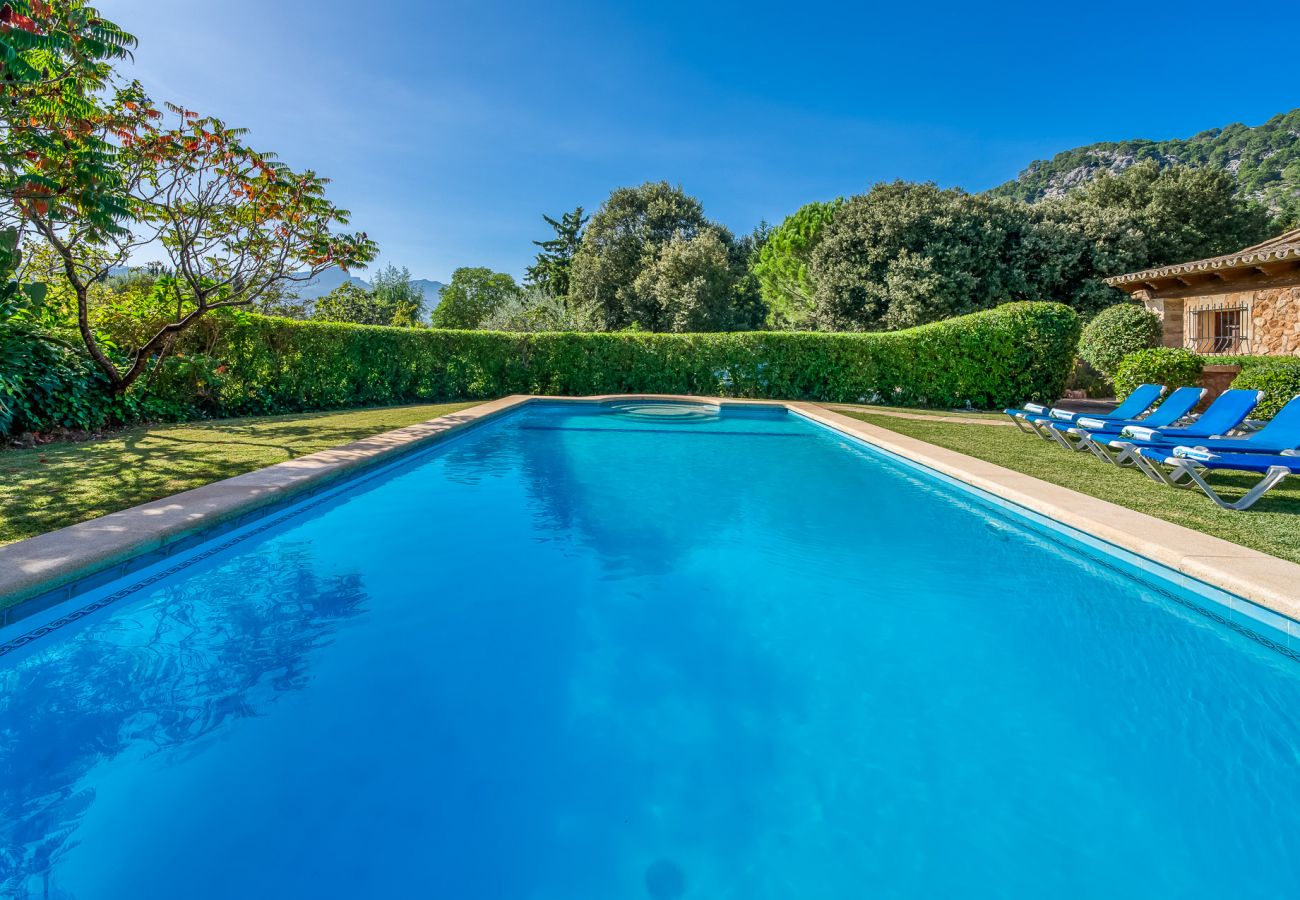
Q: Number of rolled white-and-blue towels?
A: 5